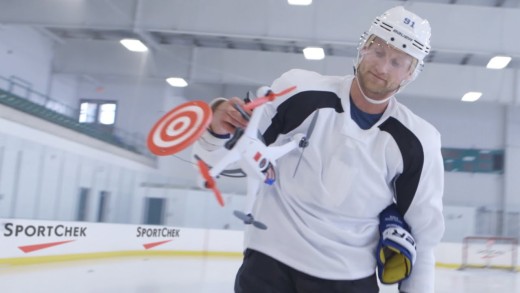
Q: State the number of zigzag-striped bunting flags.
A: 0